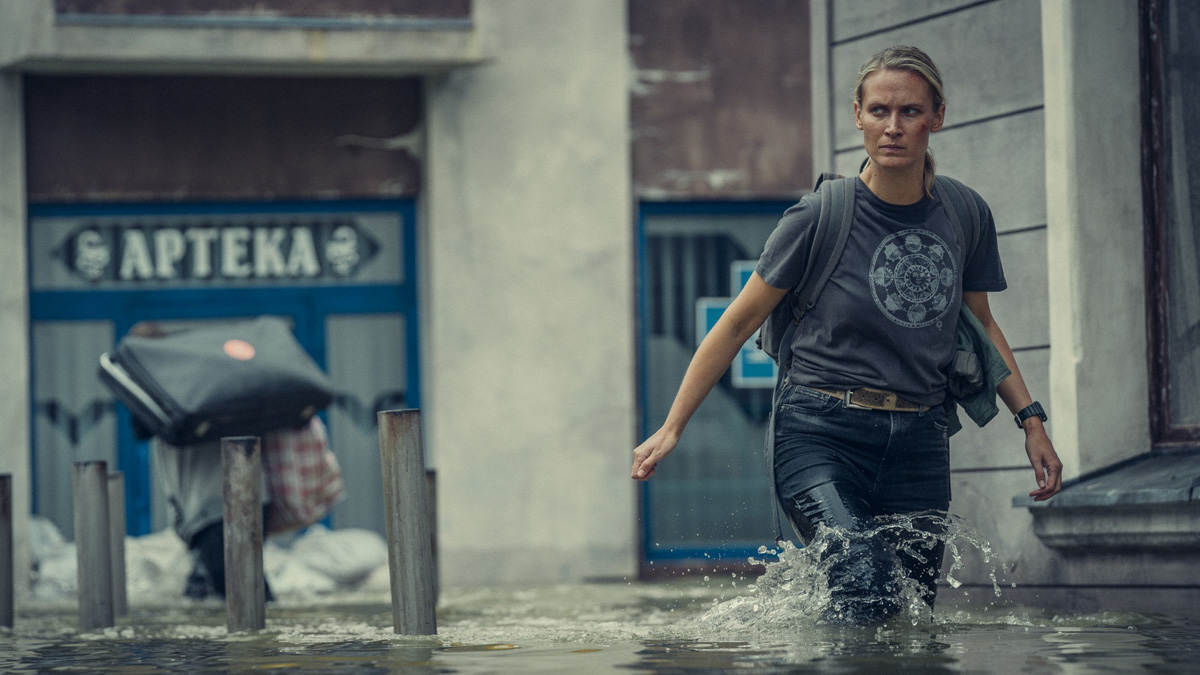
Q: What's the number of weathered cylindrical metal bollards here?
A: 6